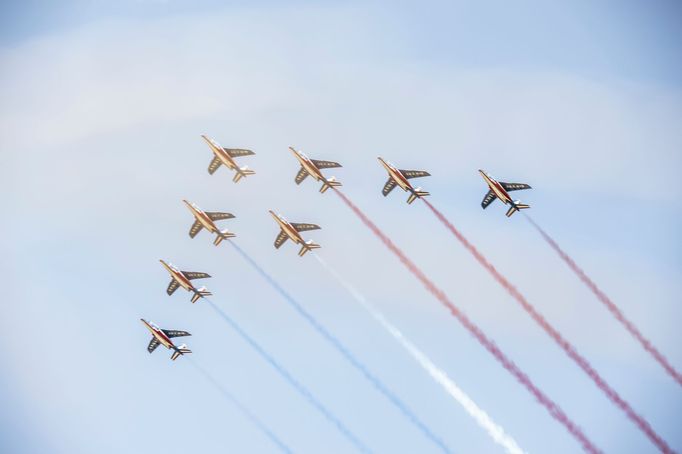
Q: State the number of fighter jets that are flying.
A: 8